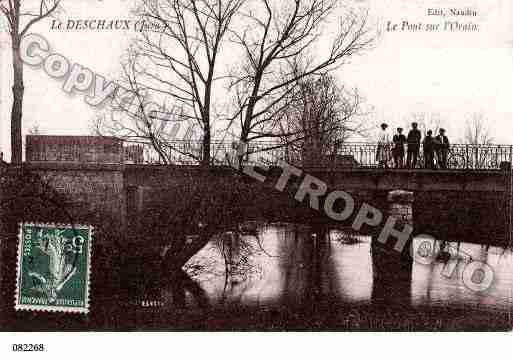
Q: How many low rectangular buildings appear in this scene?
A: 1